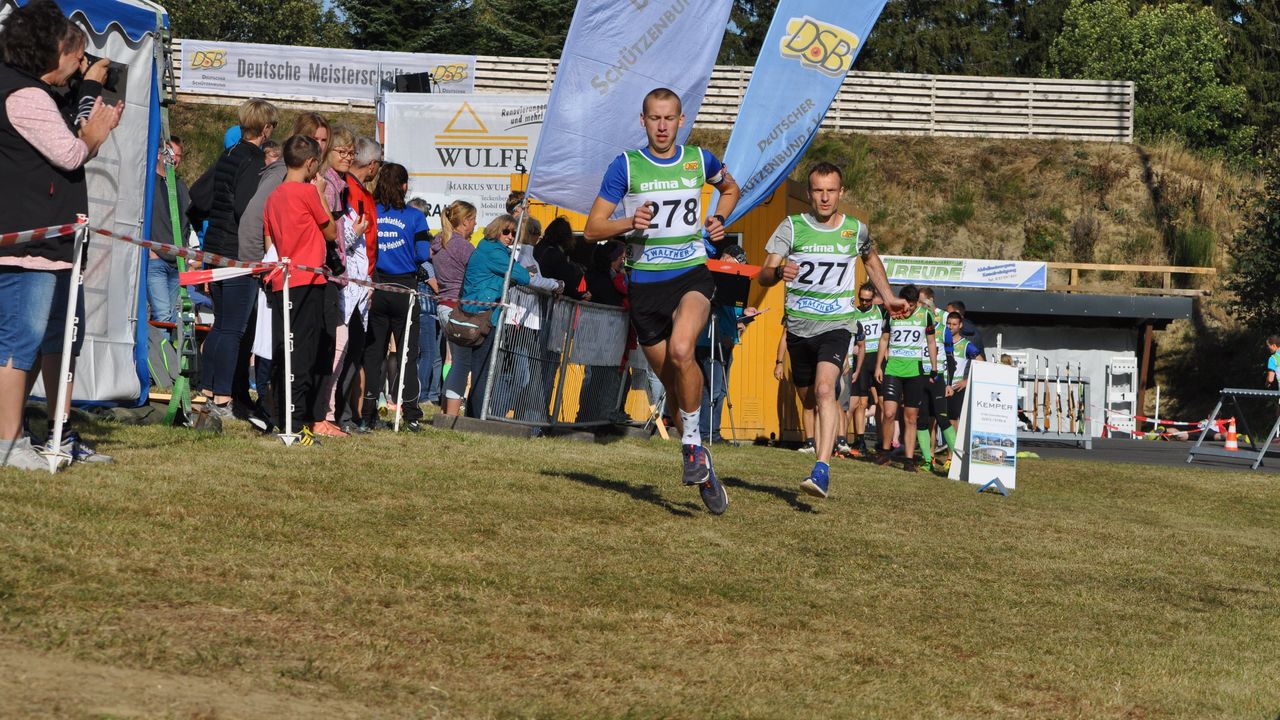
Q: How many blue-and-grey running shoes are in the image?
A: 2